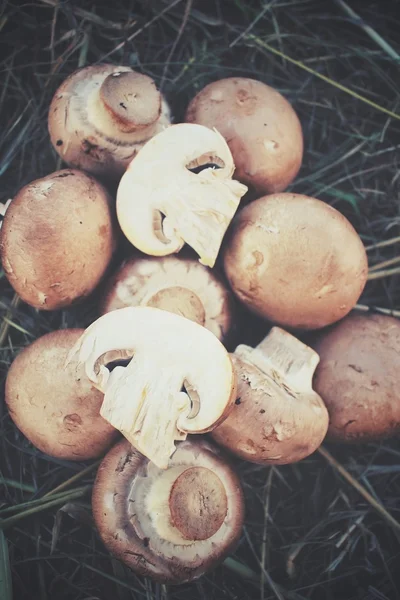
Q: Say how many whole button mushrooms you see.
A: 9